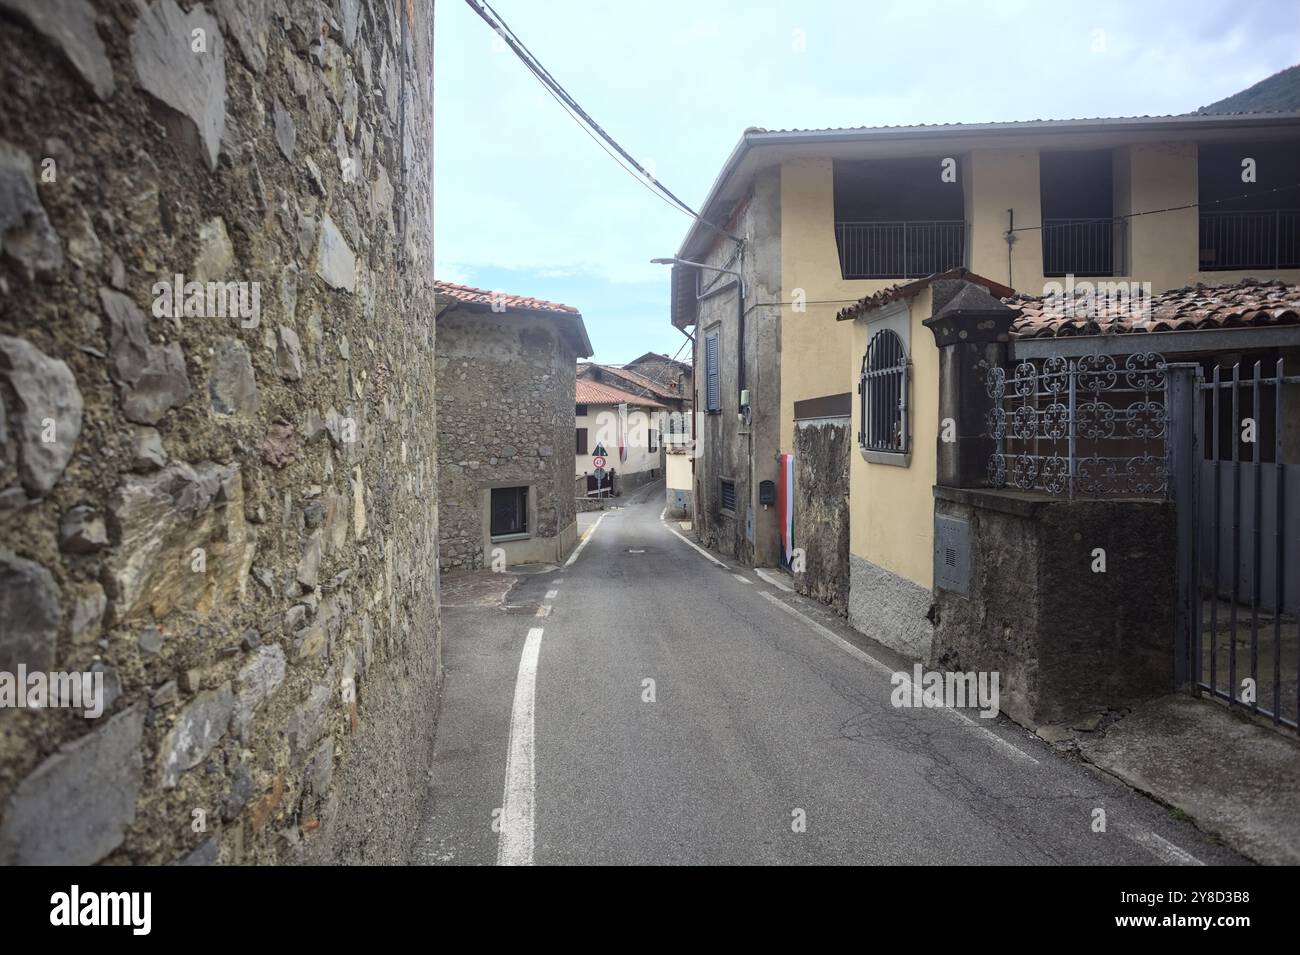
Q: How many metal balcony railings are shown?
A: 3